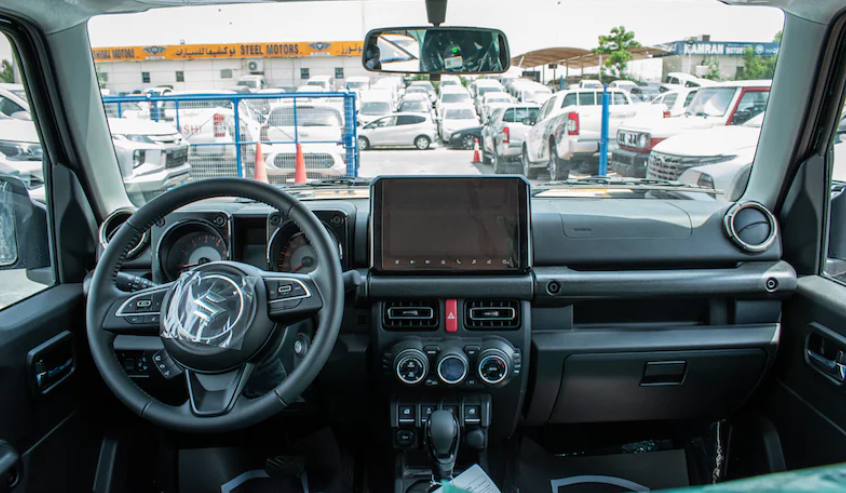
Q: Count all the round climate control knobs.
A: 3